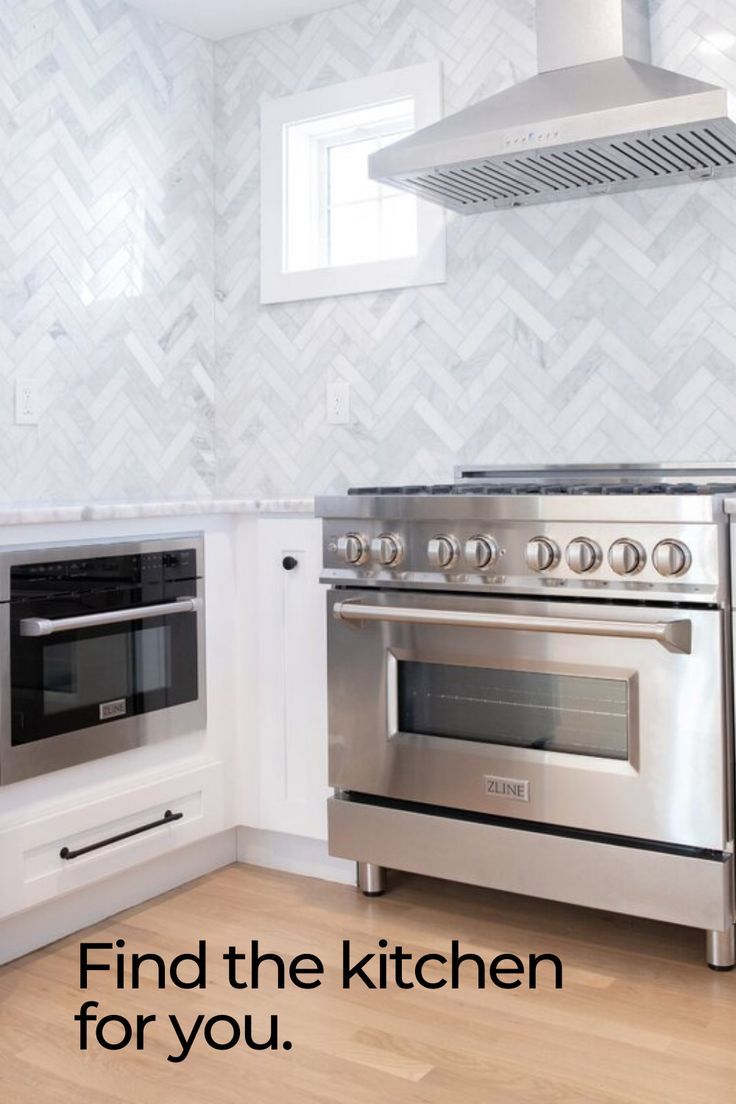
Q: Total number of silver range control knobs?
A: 8